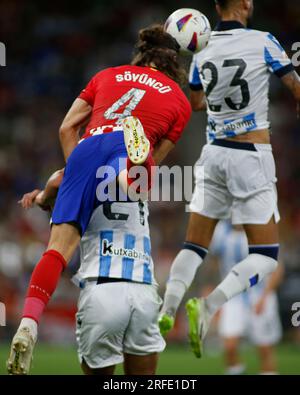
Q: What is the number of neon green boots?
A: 2